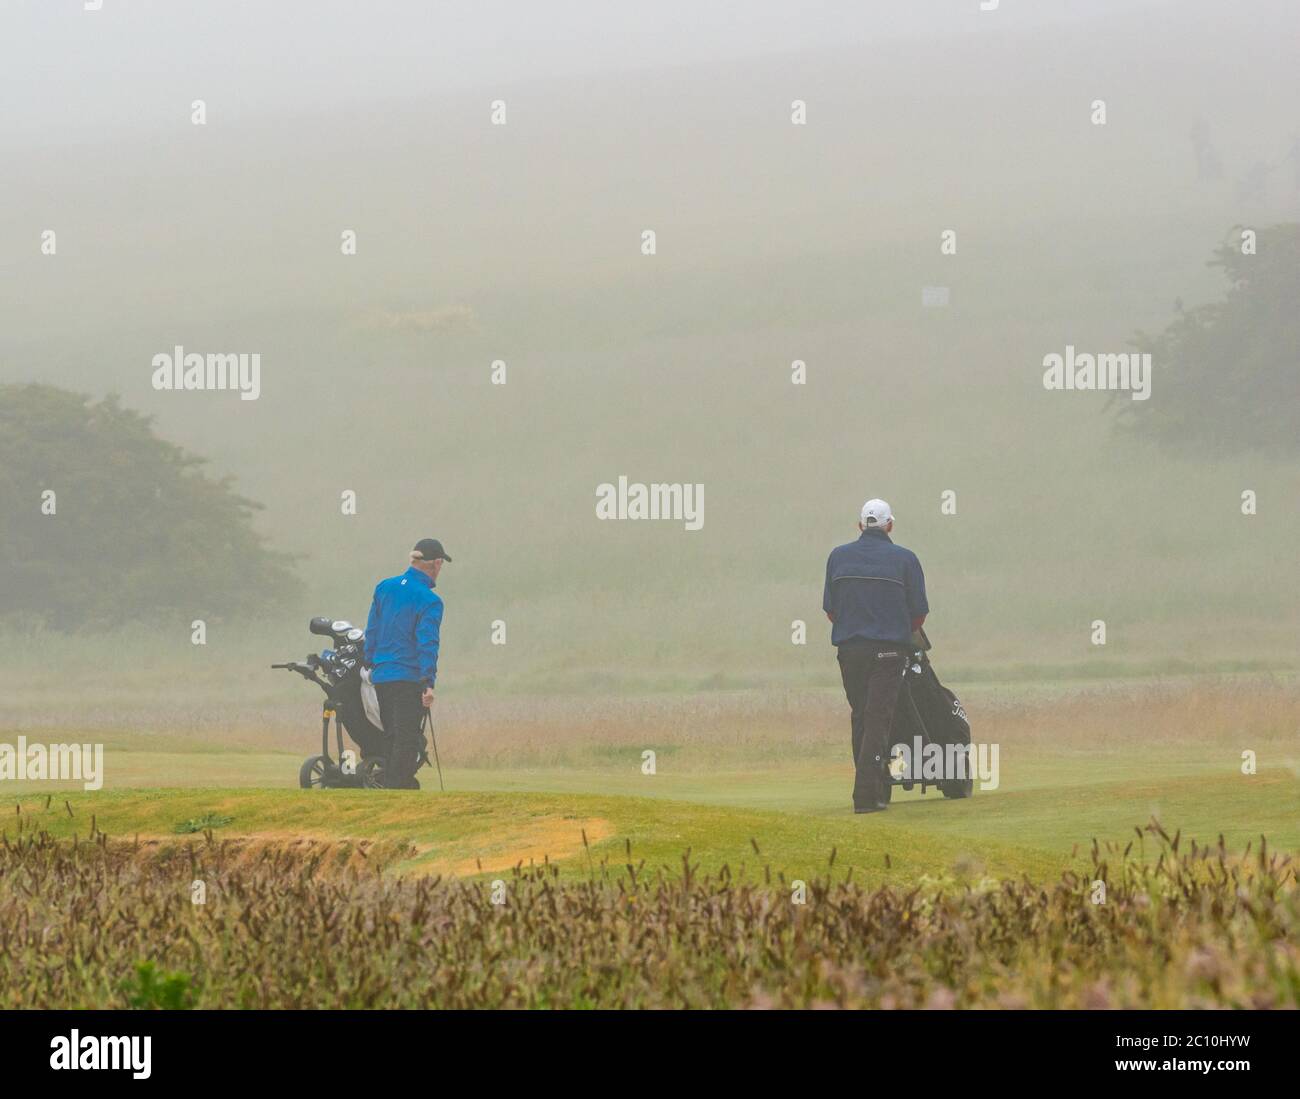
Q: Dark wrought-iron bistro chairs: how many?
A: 0